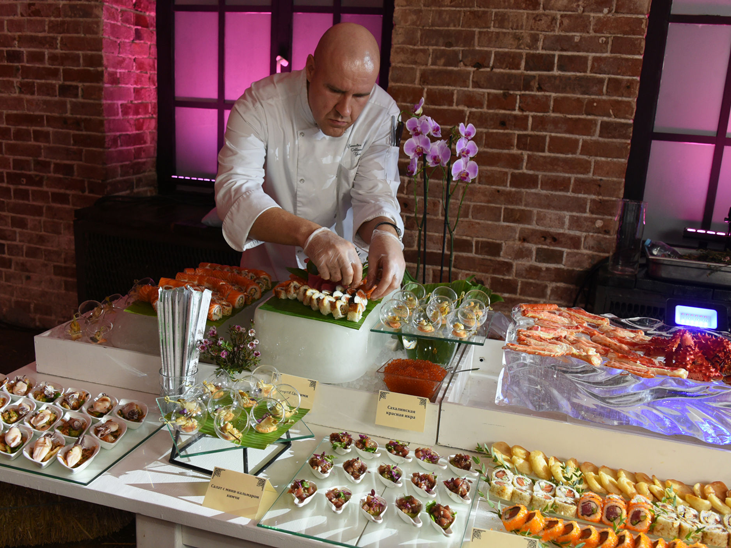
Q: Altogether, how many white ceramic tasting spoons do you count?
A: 15